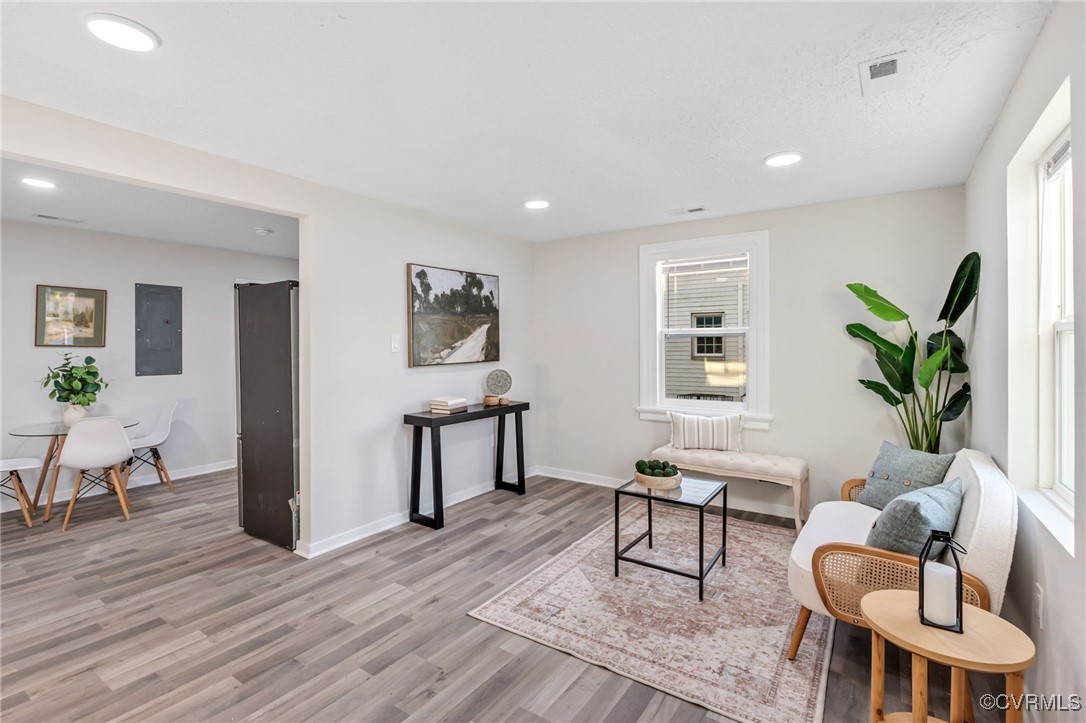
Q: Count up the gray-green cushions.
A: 2